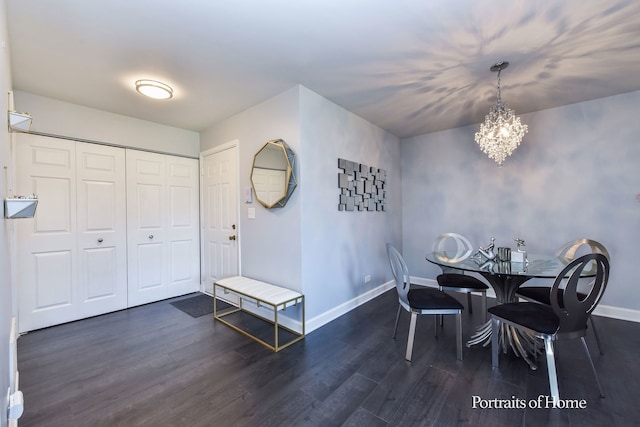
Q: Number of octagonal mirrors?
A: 1